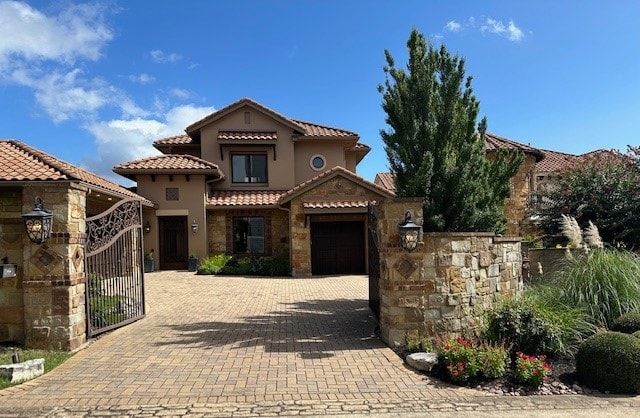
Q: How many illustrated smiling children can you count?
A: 0